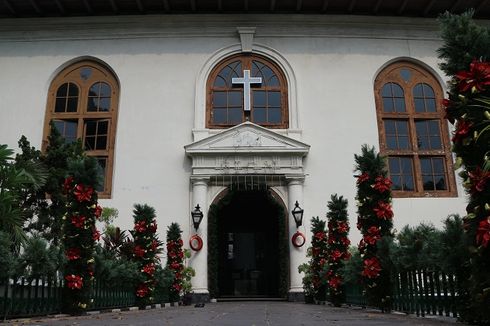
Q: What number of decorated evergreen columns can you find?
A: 7